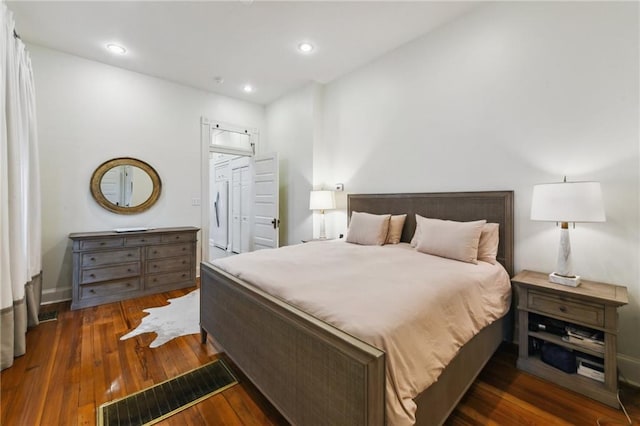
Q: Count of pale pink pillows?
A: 4